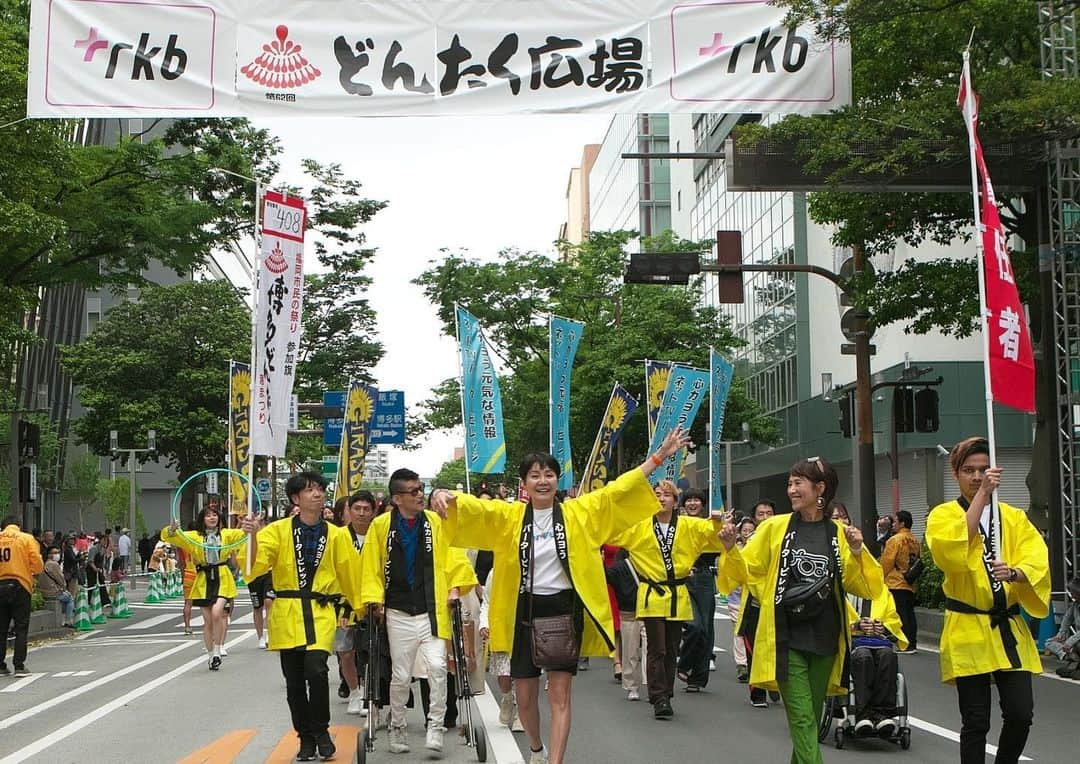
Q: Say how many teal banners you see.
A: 4